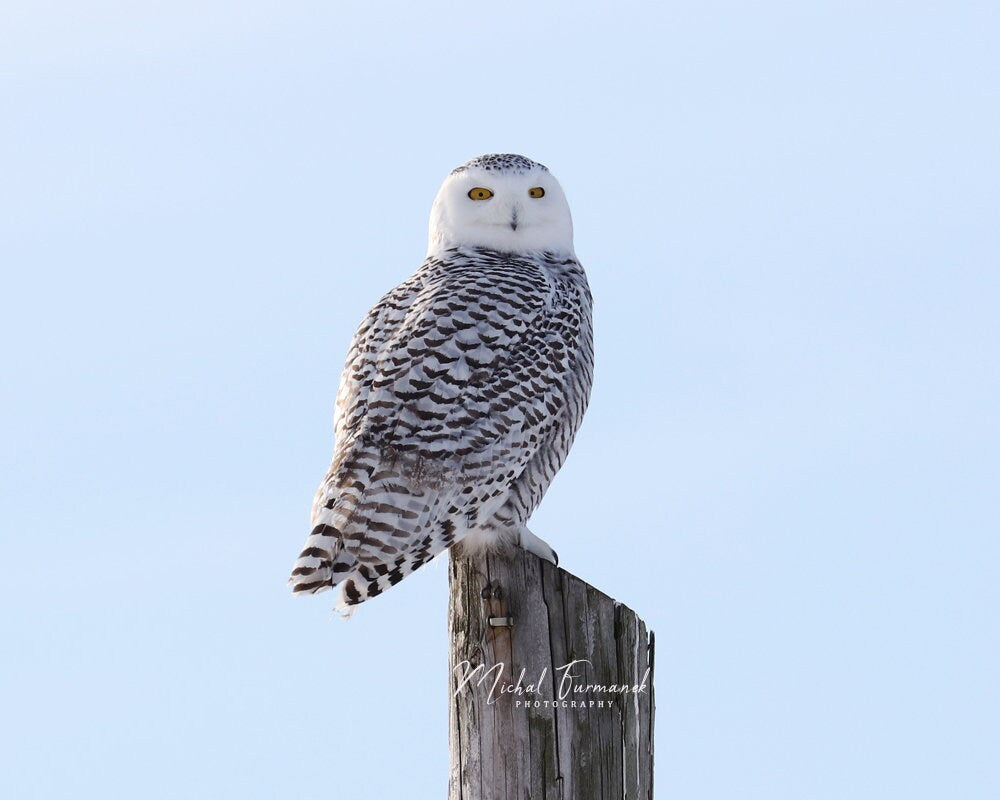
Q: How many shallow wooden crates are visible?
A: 0